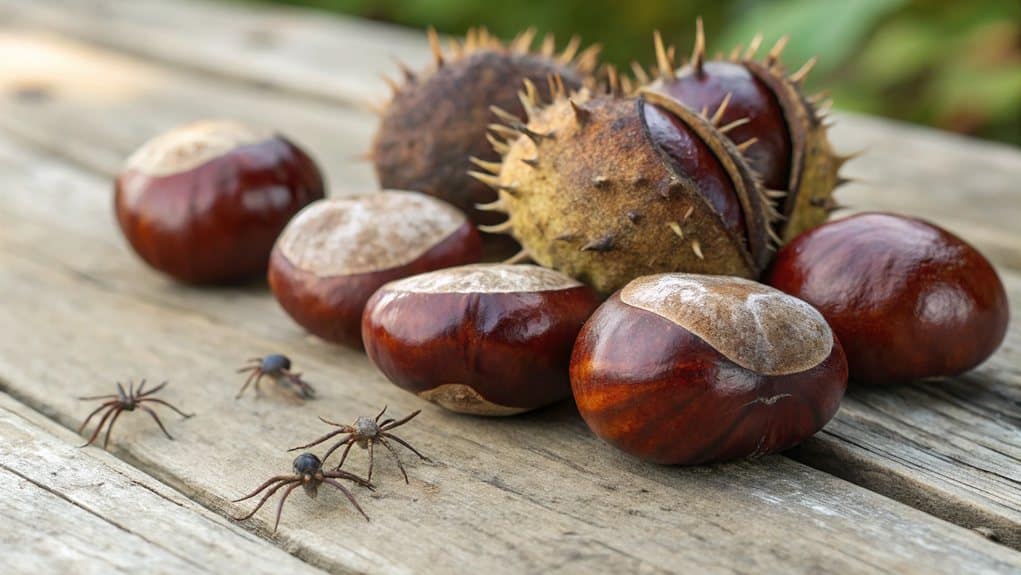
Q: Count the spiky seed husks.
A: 3